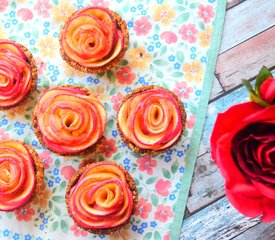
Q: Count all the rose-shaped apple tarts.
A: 6